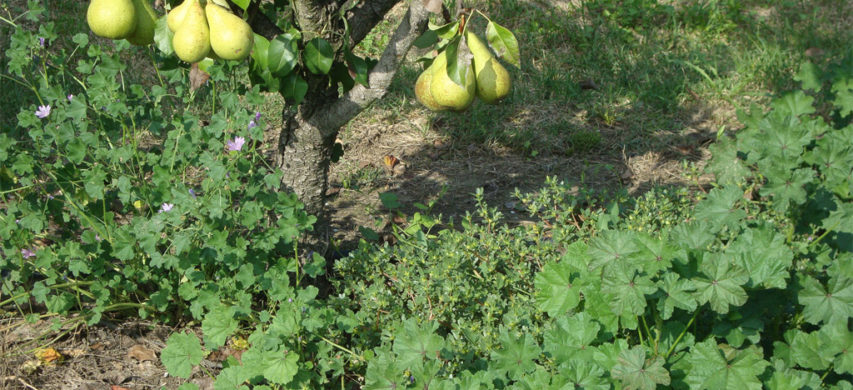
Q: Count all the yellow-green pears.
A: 8